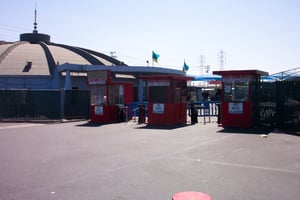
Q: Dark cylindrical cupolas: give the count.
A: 1